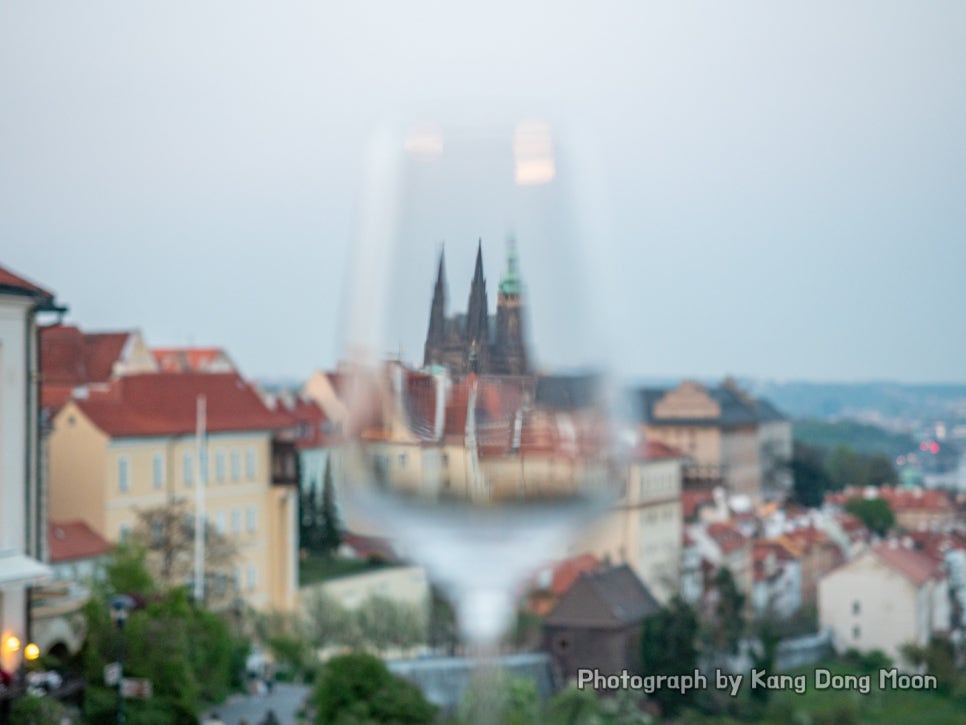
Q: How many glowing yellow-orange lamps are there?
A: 2